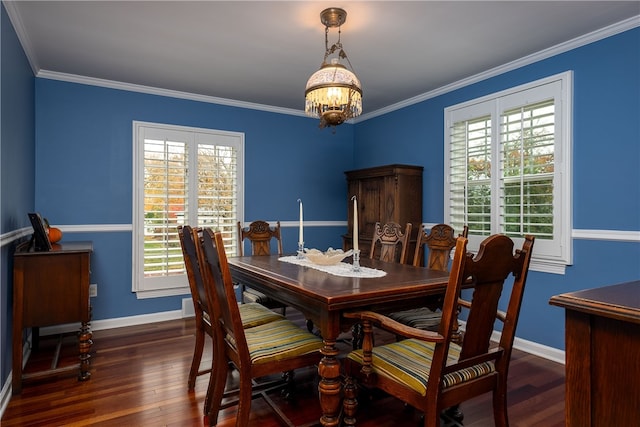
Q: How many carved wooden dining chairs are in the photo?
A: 6